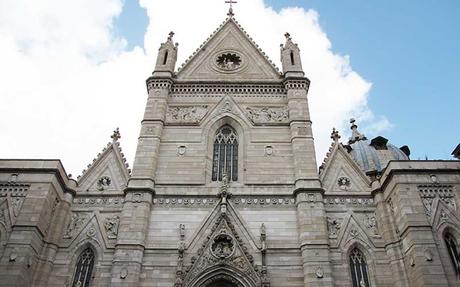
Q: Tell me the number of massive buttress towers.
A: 2